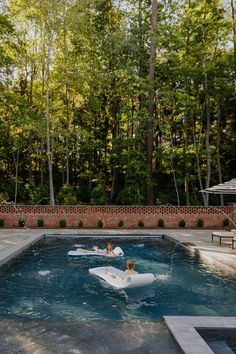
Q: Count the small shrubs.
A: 12